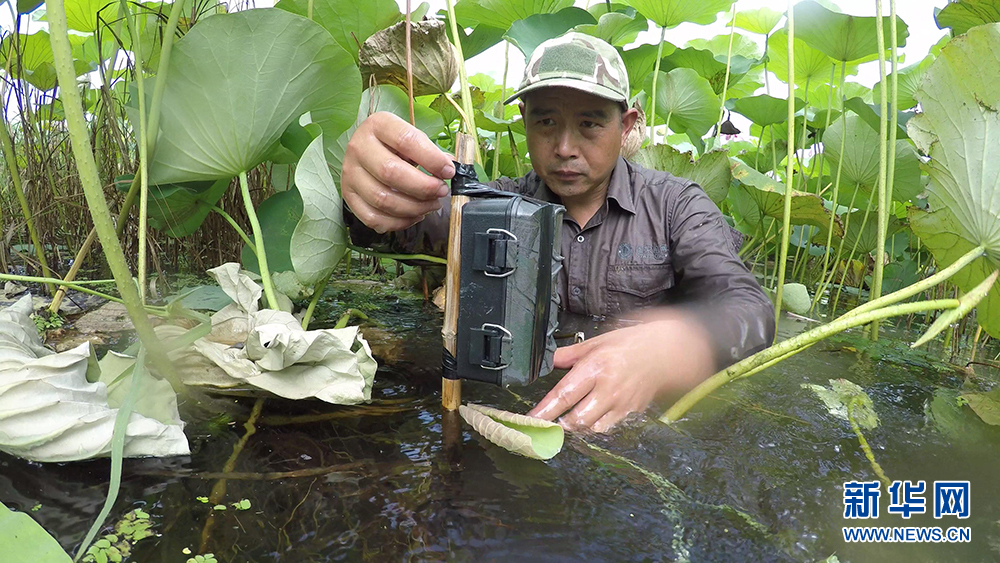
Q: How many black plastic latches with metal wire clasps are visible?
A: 2